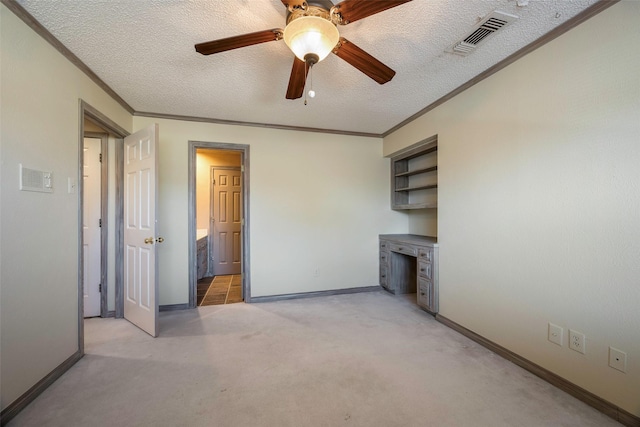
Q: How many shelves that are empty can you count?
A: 3